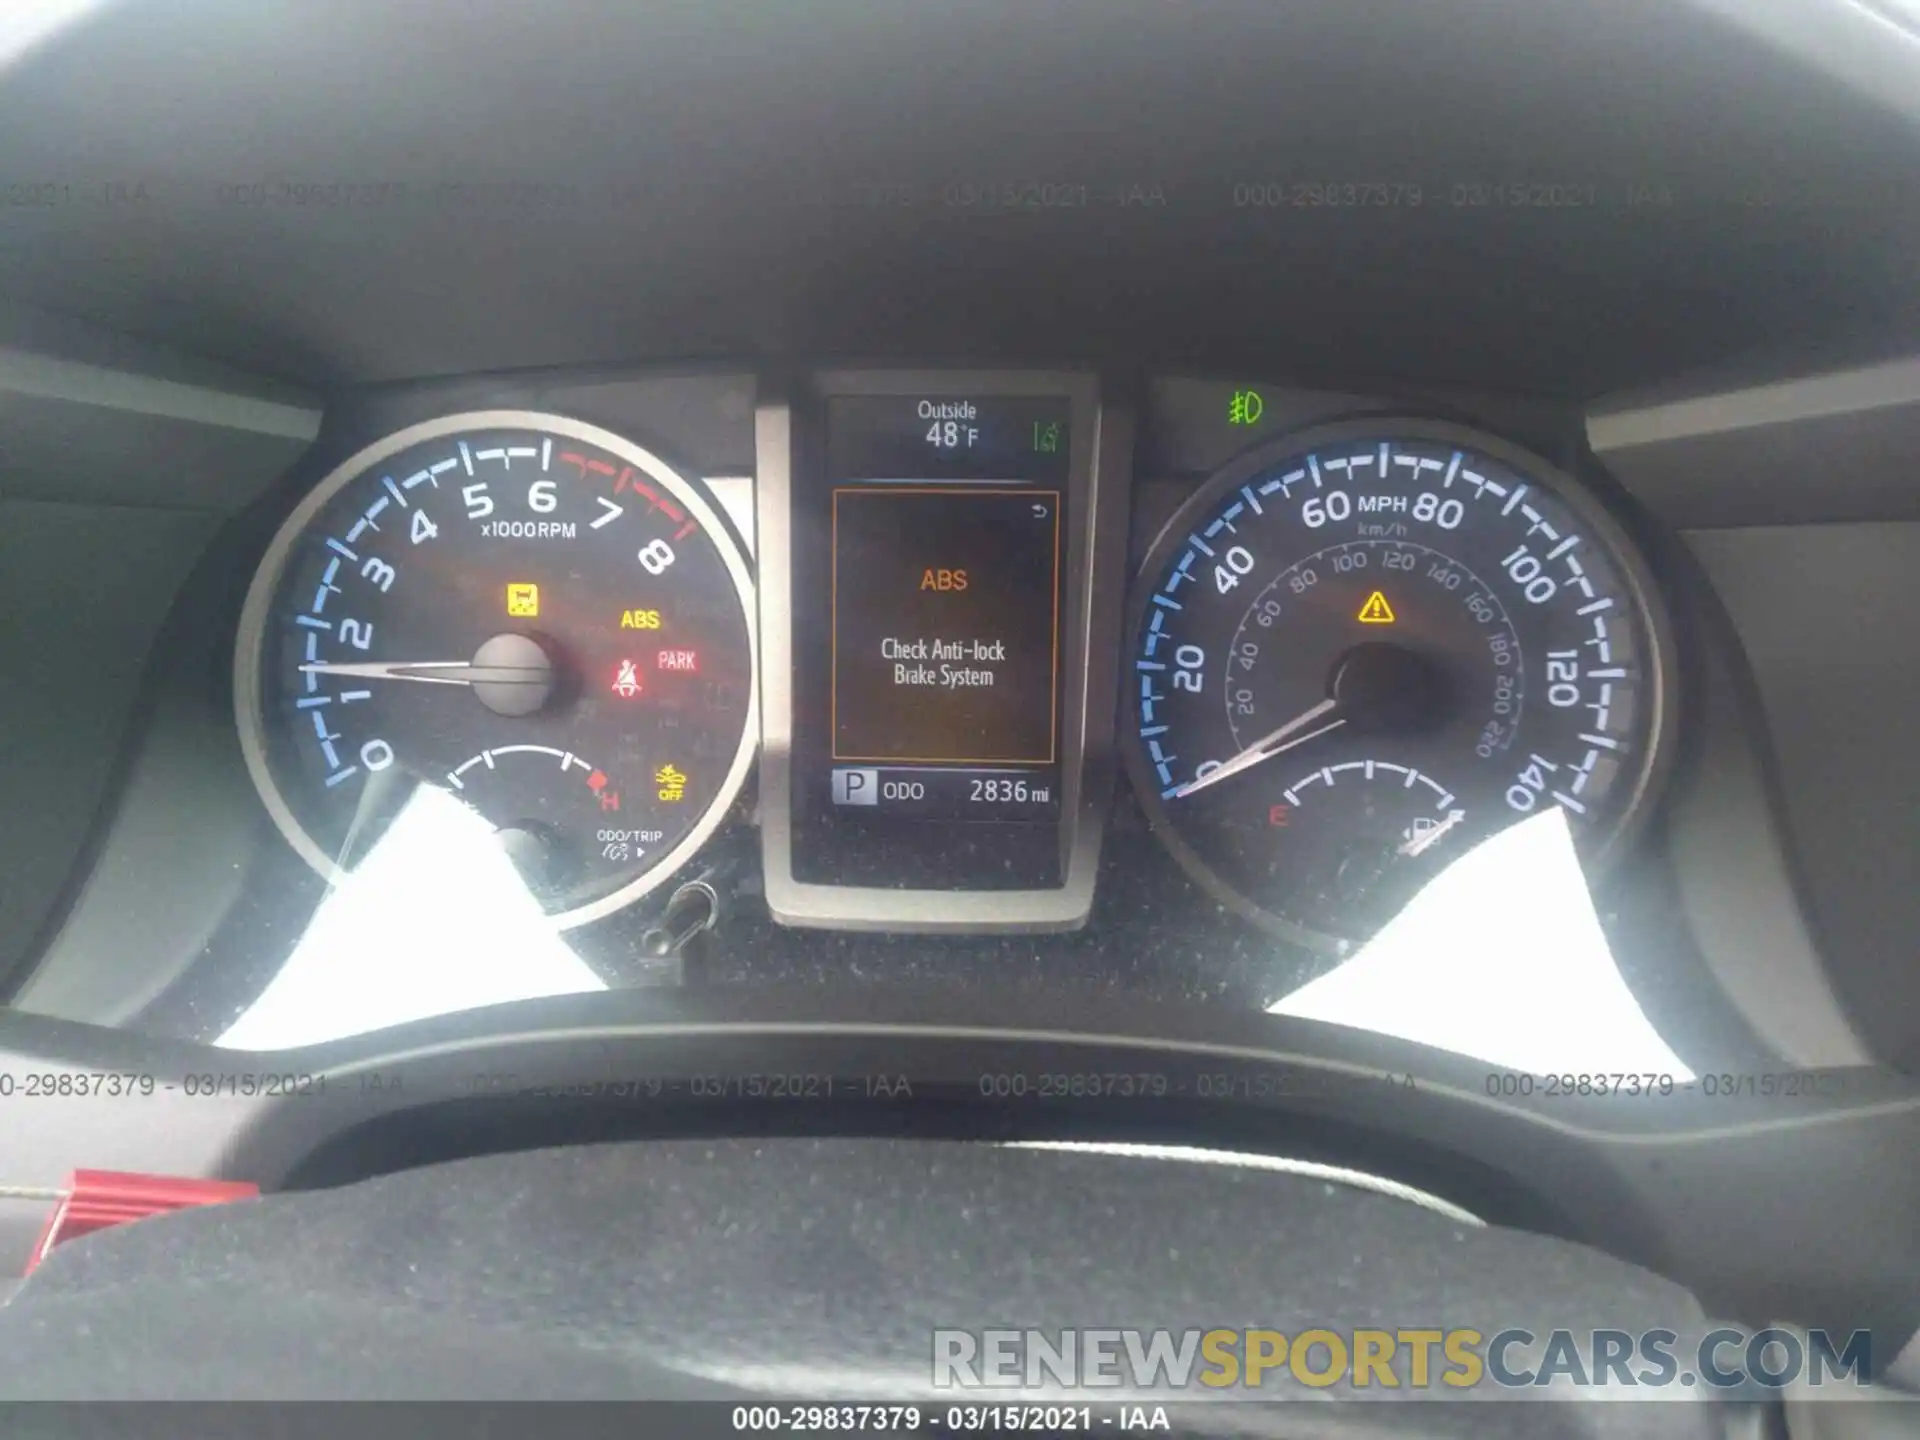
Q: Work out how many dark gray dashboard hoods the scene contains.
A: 1